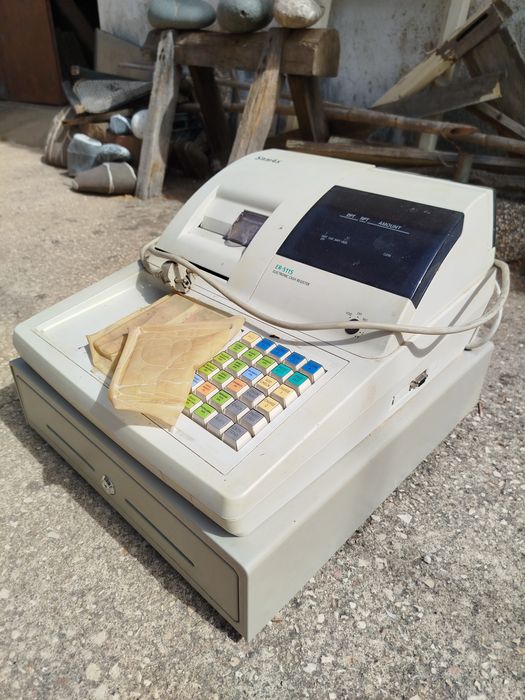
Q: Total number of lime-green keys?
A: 10